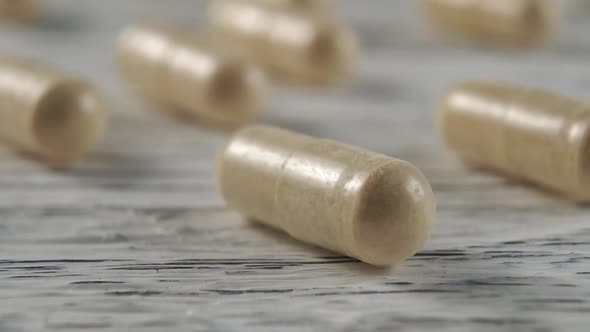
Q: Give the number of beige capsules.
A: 8